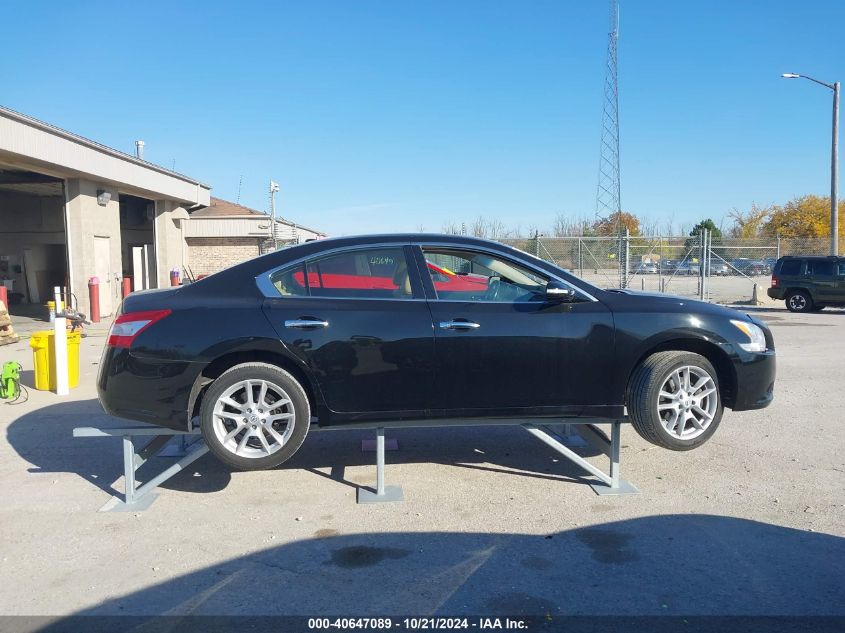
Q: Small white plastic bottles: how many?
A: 0